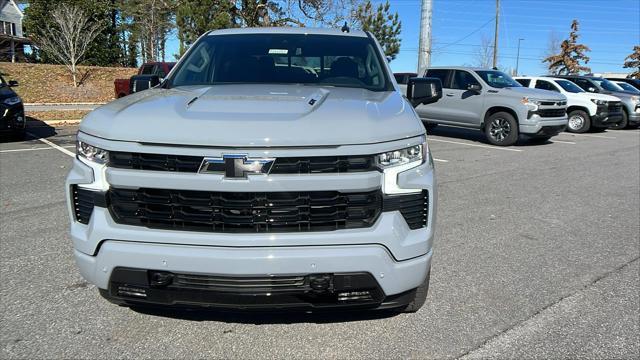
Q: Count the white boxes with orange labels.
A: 0